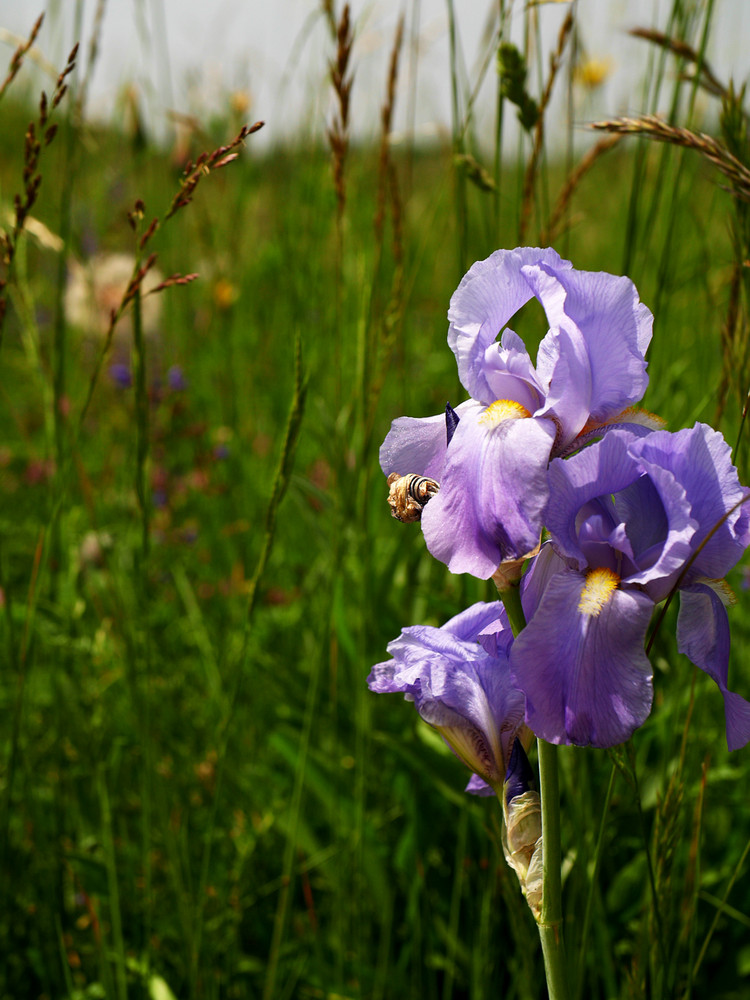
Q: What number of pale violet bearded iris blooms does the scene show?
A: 3